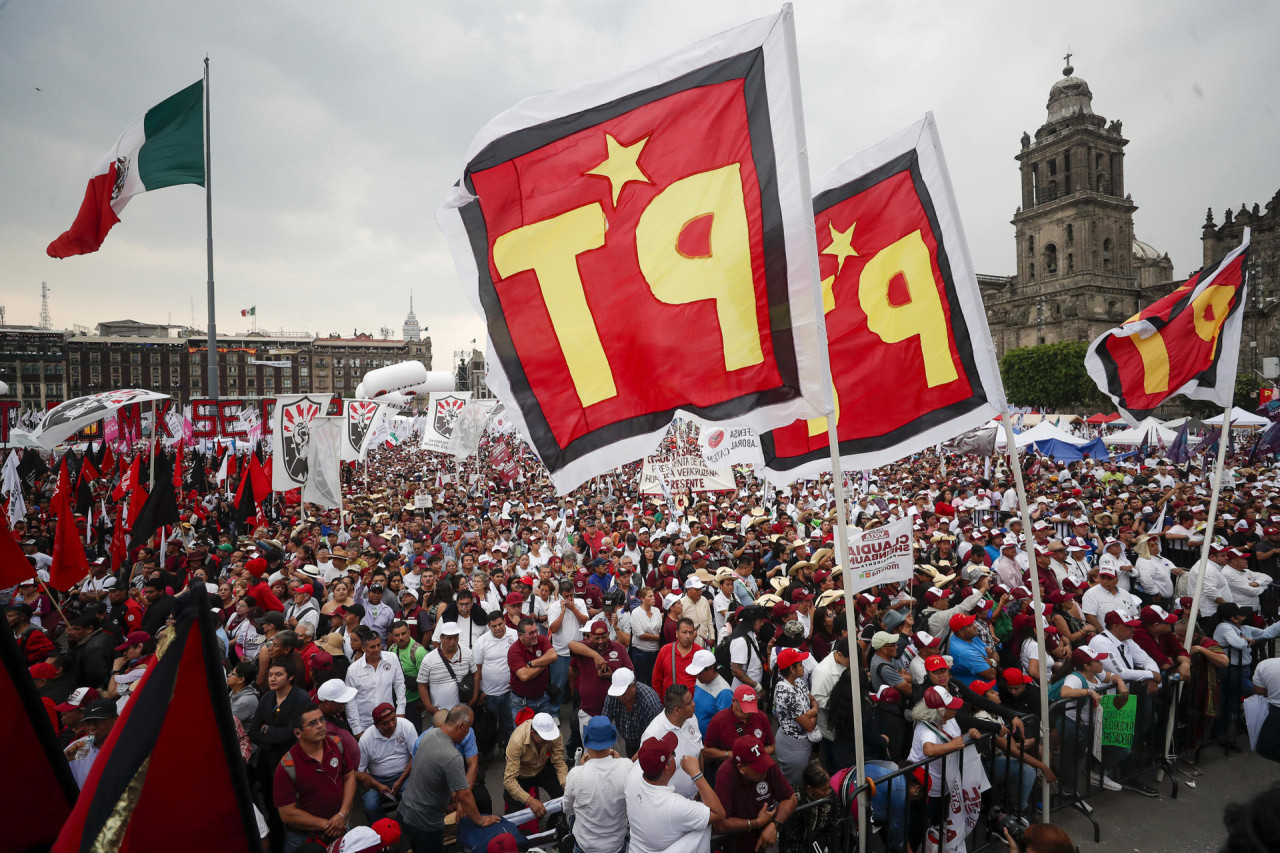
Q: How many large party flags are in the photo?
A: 3